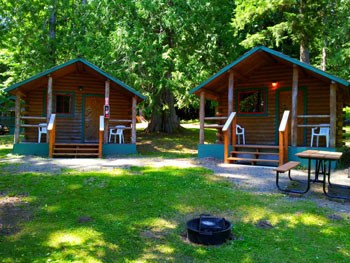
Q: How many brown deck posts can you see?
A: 8